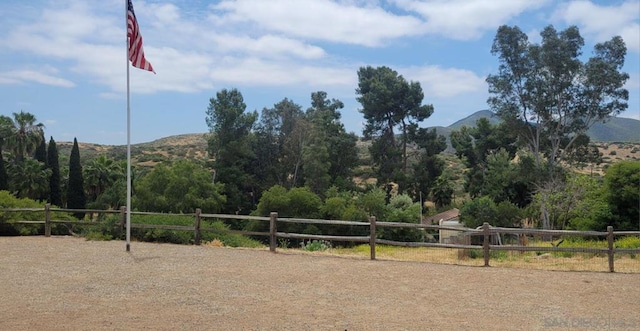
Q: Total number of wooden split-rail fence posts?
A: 7